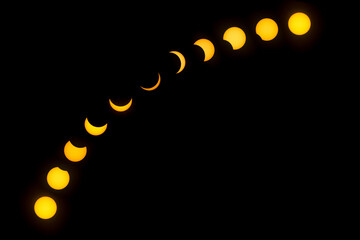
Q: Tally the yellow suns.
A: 11